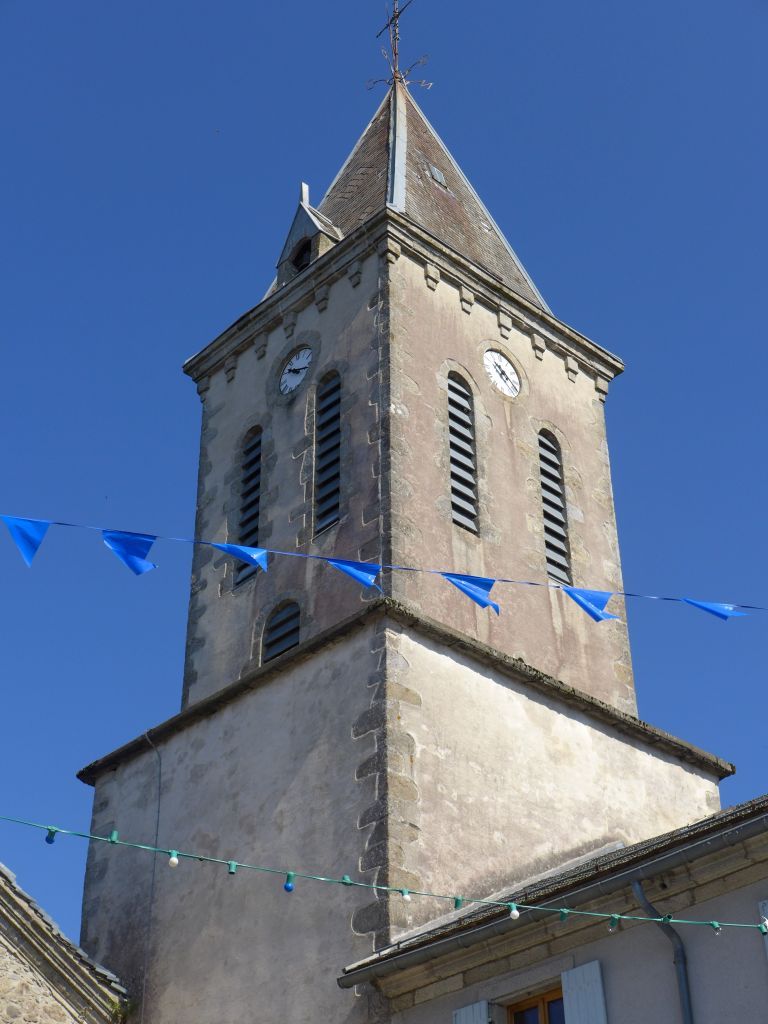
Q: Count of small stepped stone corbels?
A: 13